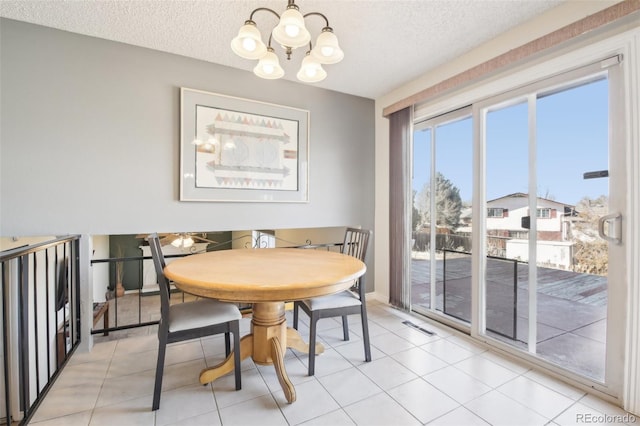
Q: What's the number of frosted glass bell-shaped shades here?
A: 5